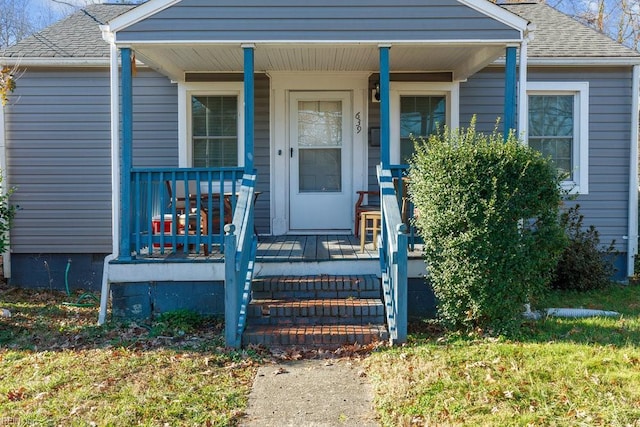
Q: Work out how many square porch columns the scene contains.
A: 4